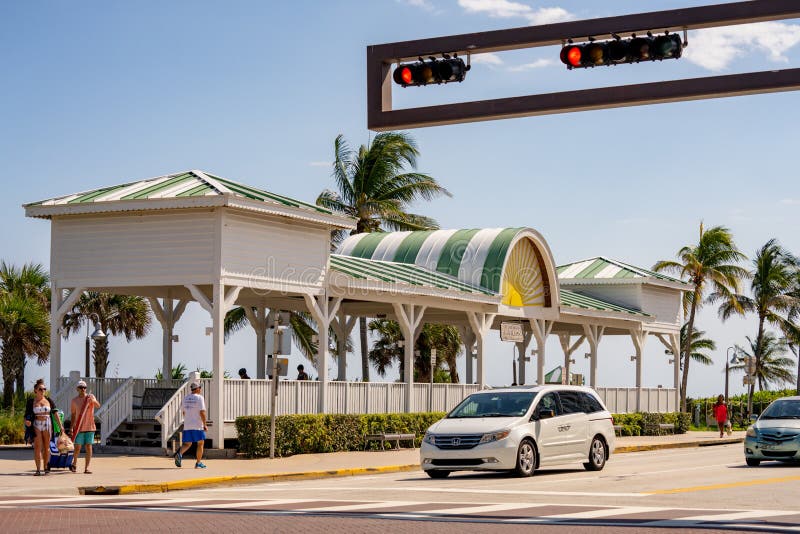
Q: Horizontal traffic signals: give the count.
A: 2